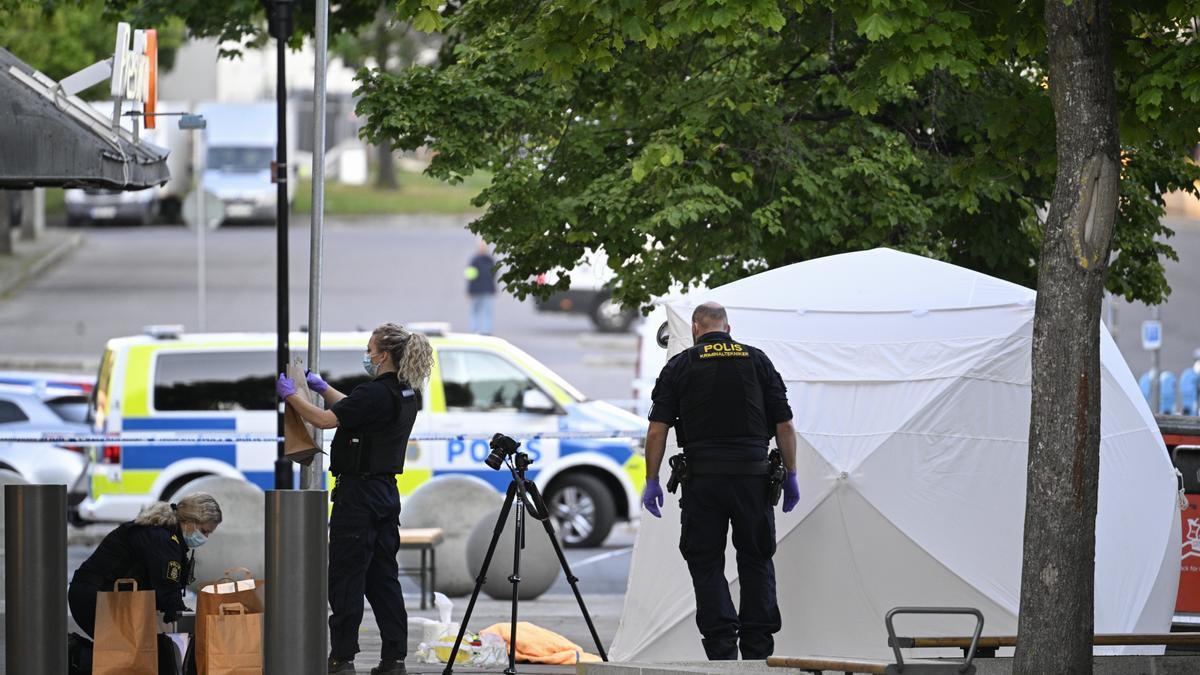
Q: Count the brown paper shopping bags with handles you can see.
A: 3